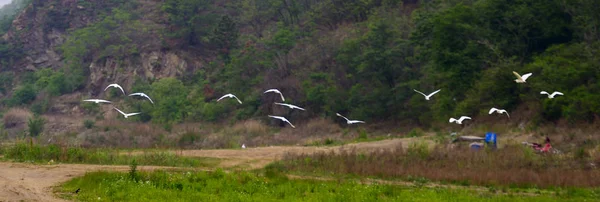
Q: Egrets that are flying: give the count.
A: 14